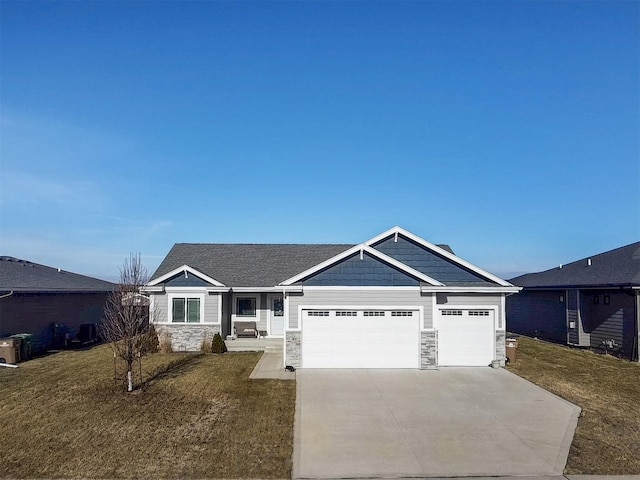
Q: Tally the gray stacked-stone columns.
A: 3